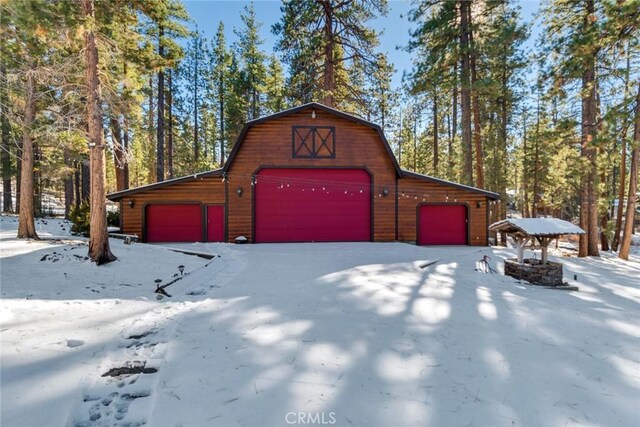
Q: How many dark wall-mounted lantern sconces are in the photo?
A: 4